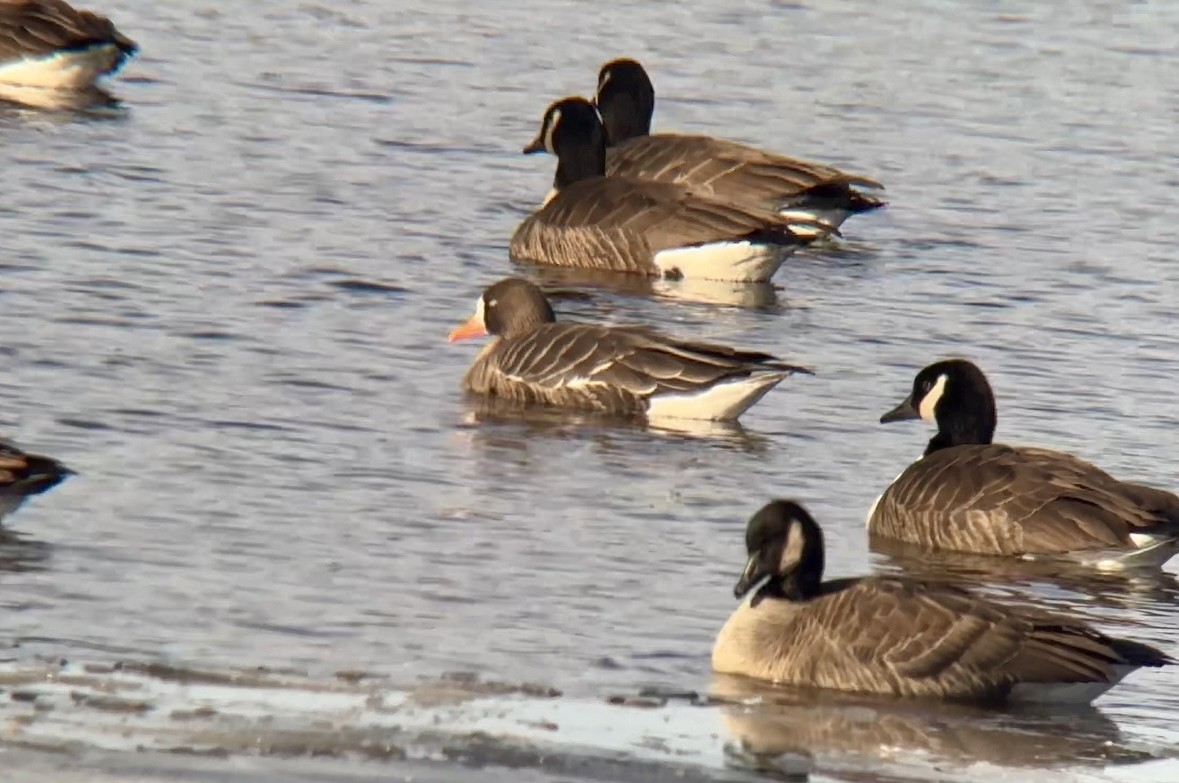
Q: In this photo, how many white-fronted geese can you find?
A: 1